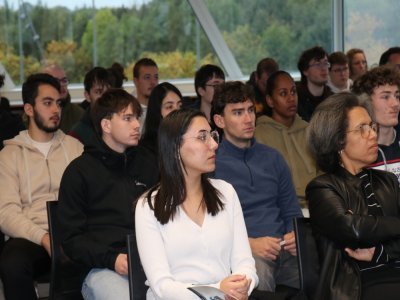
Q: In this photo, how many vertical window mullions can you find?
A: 1